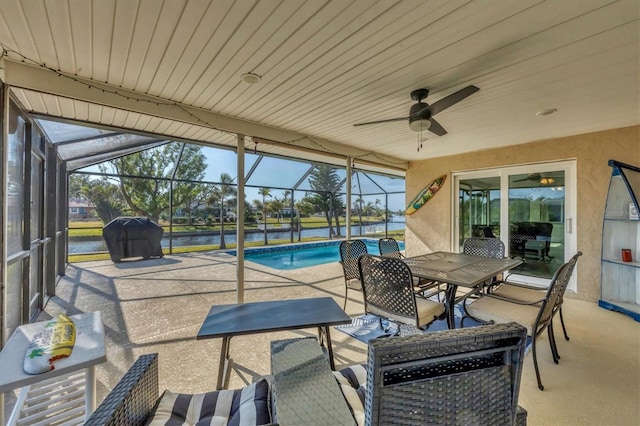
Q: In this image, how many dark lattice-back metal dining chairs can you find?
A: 6